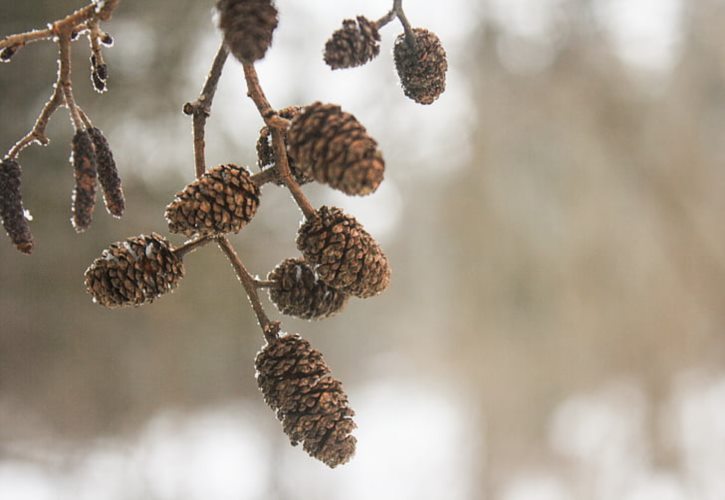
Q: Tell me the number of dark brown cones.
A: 10